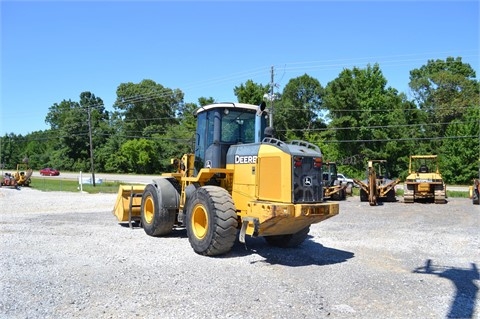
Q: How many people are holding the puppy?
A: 0